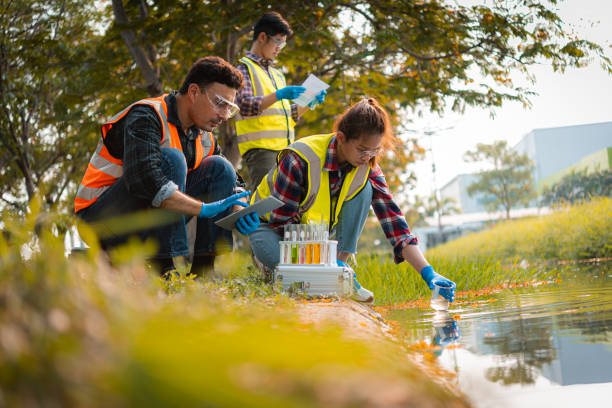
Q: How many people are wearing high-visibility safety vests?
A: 3